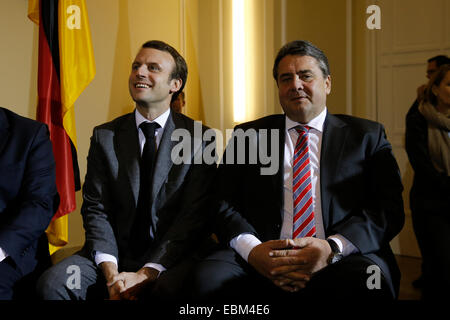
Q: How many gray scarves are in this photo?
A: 1